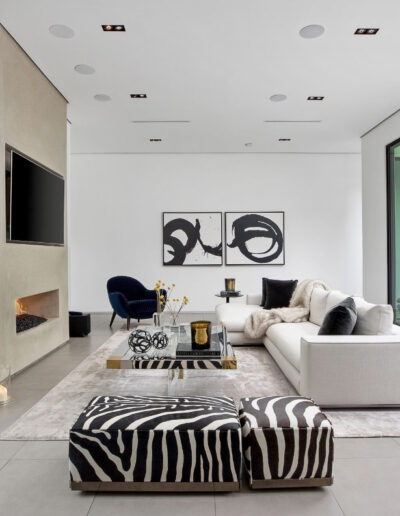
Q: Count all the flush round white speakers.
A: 5